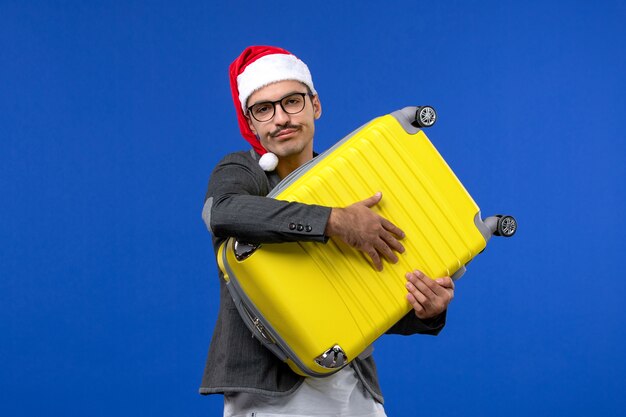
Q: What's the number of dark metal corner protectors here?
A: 2